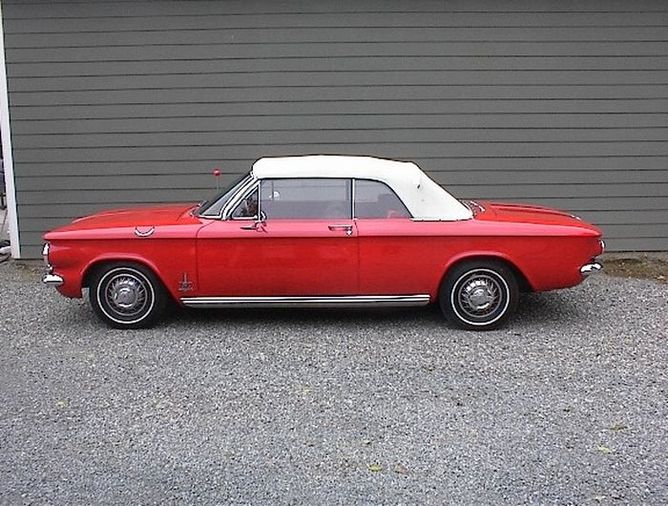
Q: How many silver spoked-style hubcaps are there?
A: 2